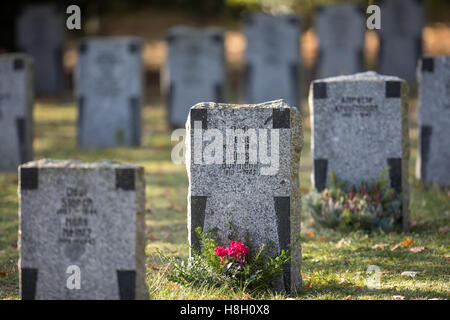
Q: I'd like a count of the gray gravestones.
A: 11